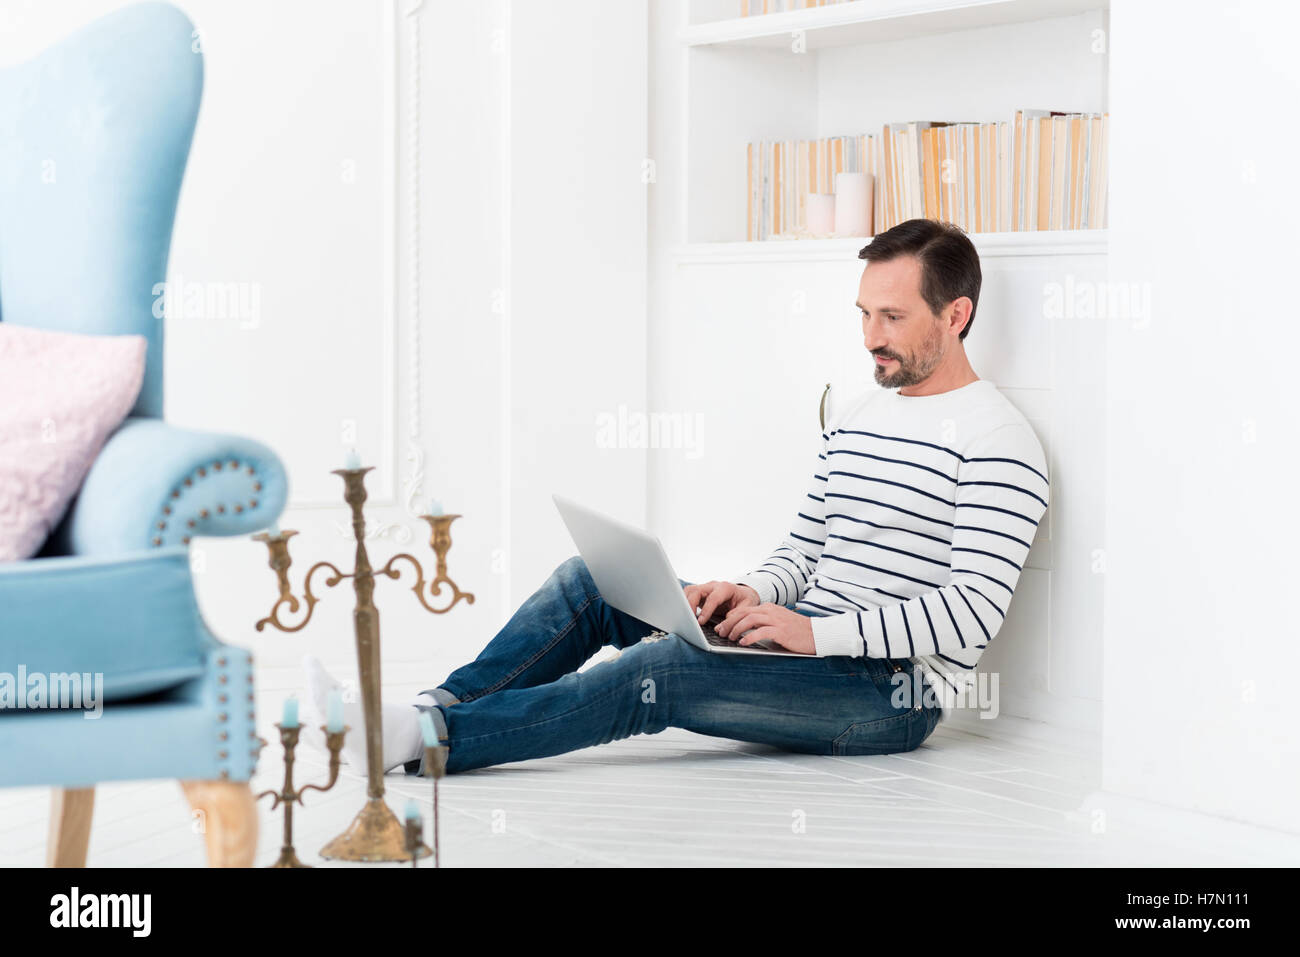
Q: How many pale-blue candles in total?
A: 7